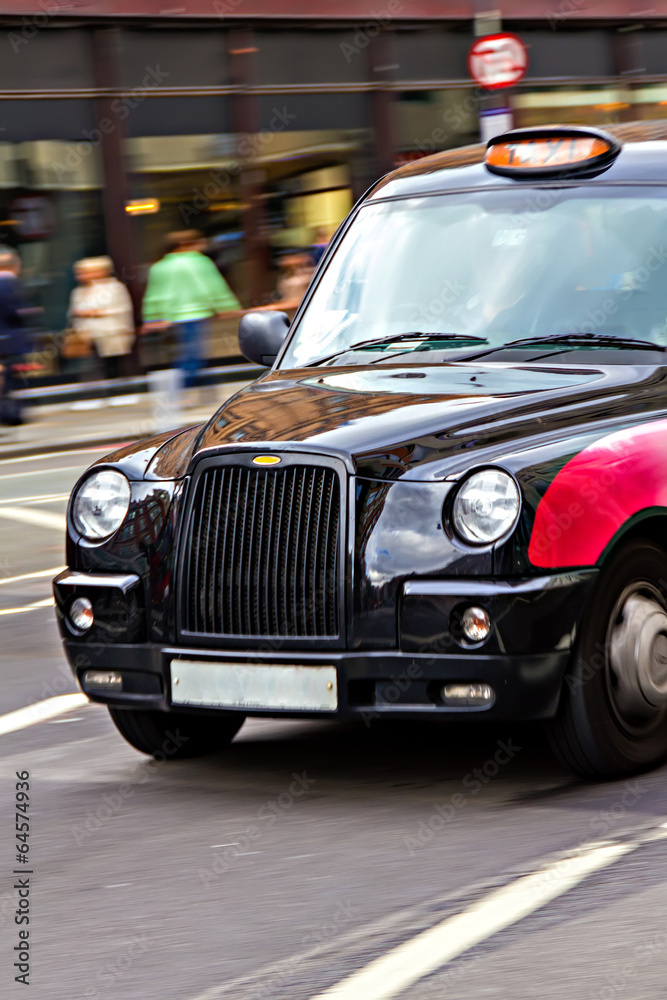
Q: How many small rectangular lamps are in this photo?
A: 2